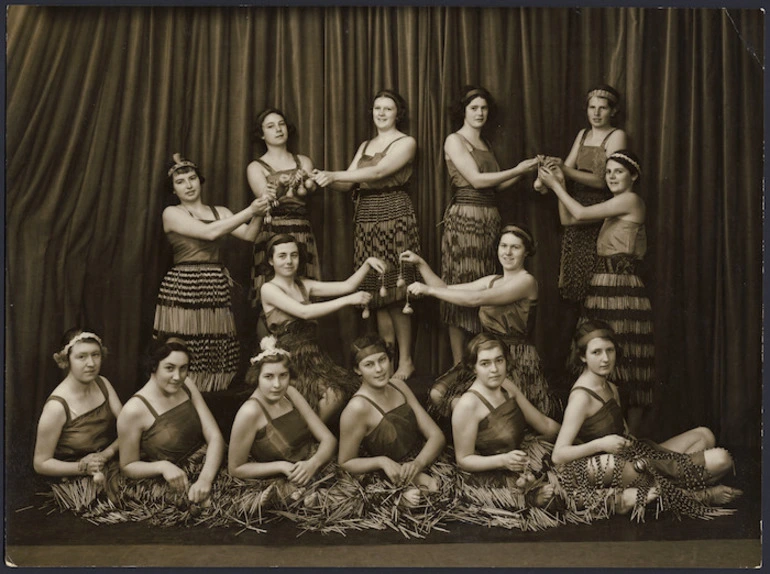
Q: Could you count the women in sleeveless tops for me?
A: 14